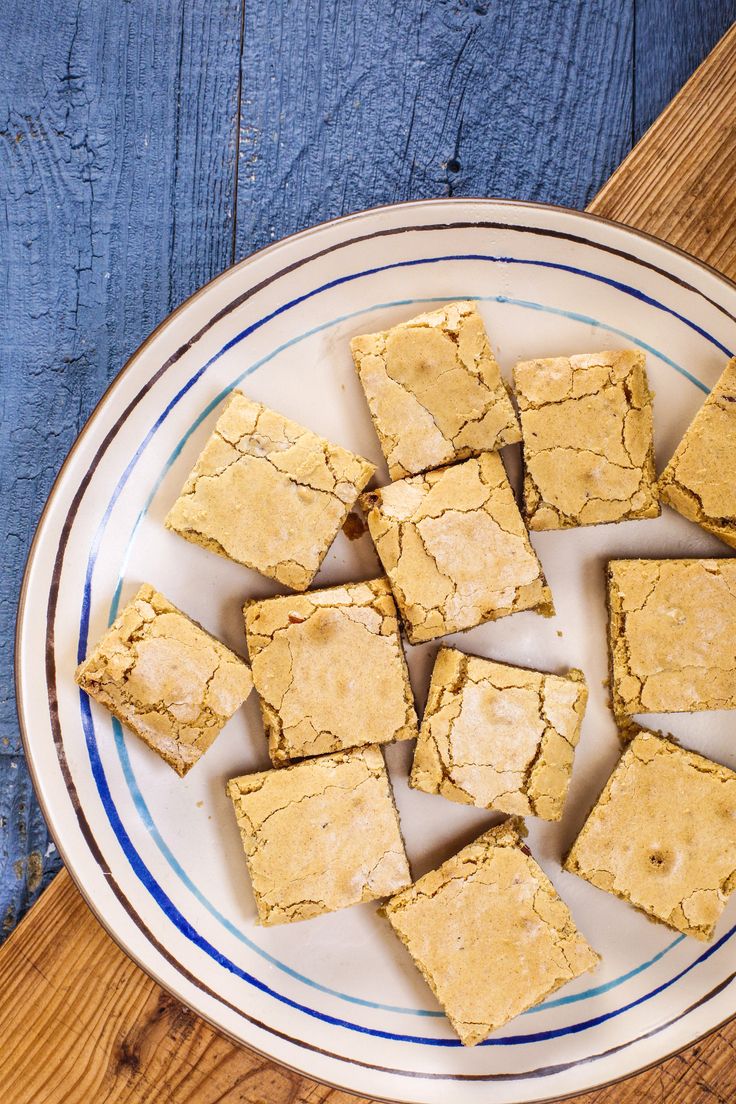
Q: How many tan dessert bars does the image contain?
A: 12